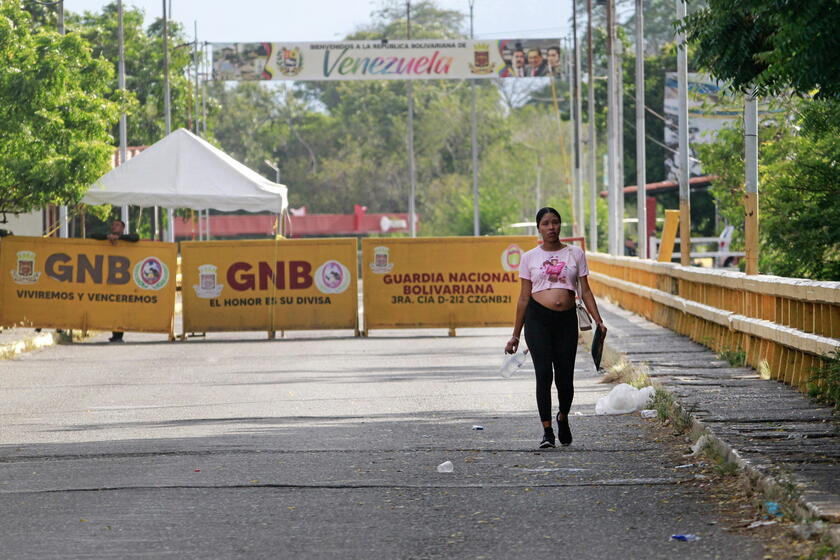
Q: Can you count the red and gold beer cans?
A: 0